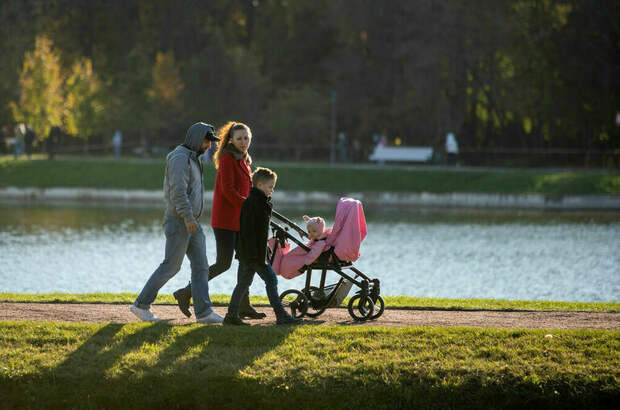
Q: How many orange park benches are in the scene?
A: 0